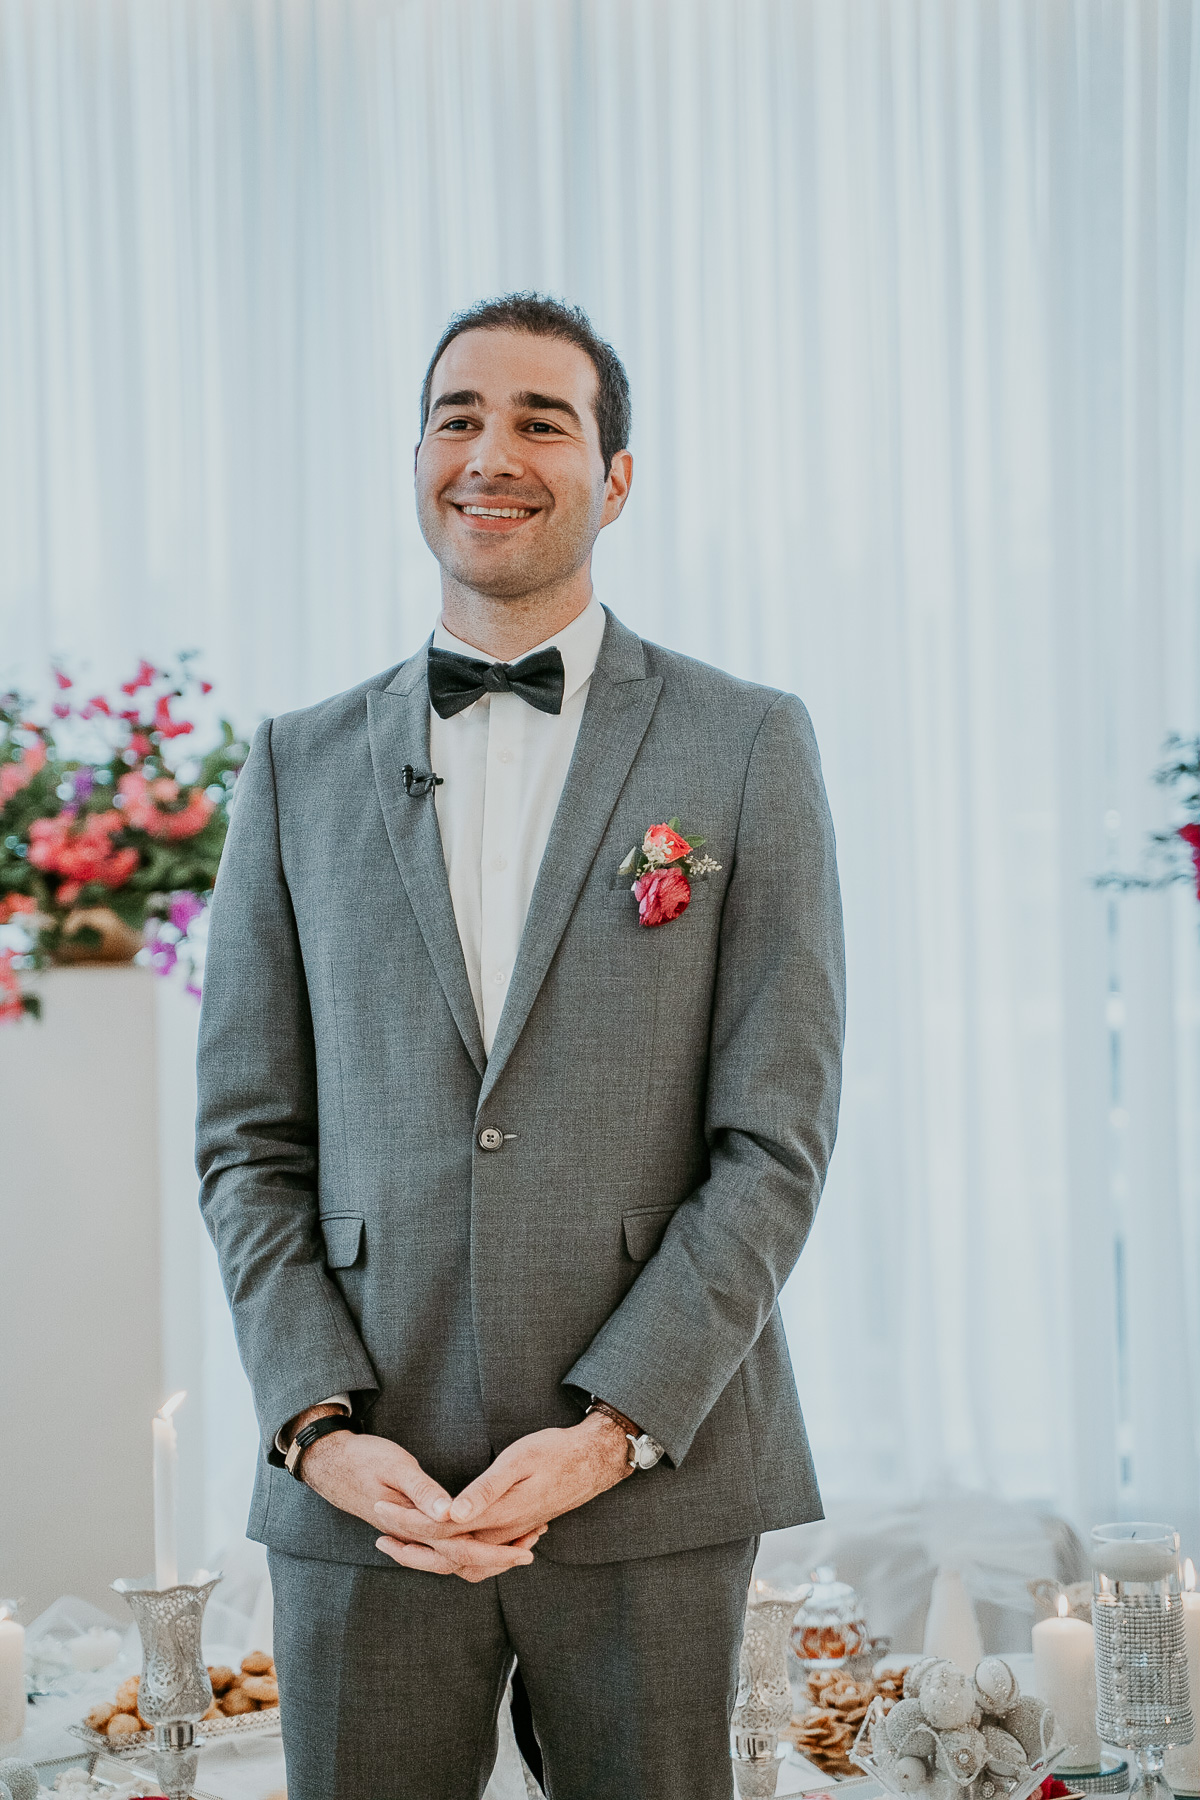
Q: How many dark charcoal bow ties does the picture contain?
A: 1